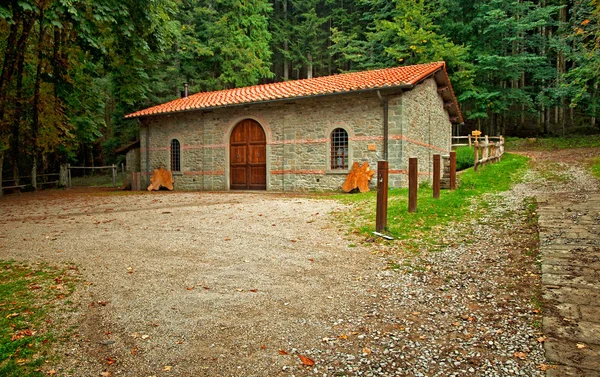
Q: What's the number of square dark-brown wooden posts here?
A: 4